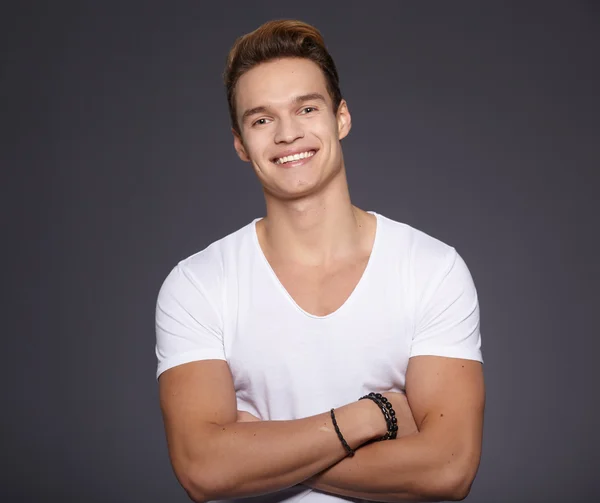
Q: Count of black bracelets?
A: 3